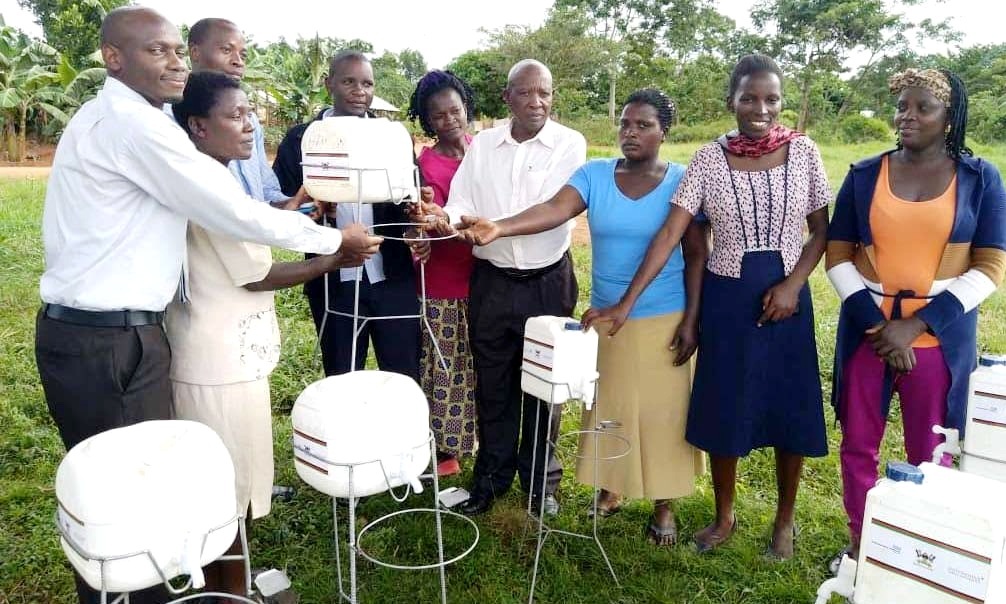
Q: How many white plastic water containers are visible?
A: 6